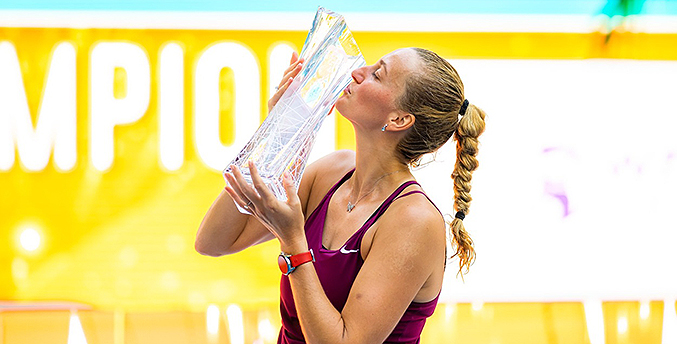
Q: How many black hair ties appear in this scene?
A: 2